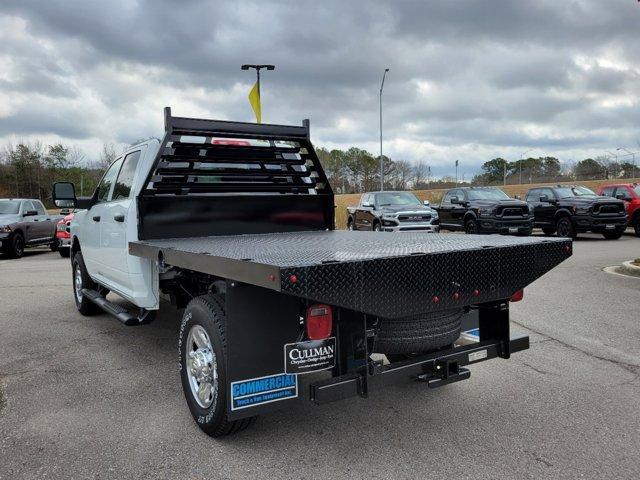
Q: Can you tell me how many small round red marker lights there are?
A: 6